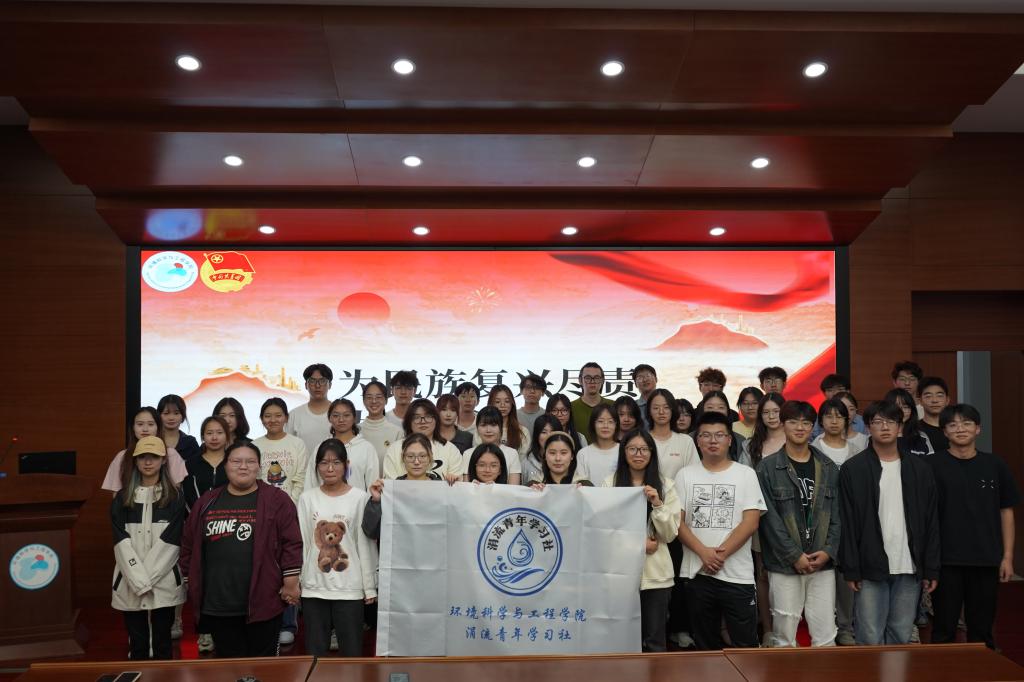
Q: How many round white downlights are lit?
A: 12